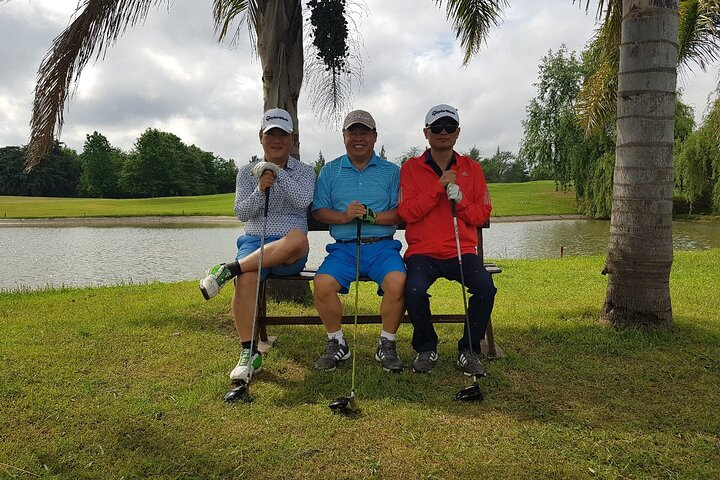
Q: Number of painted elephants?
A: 0